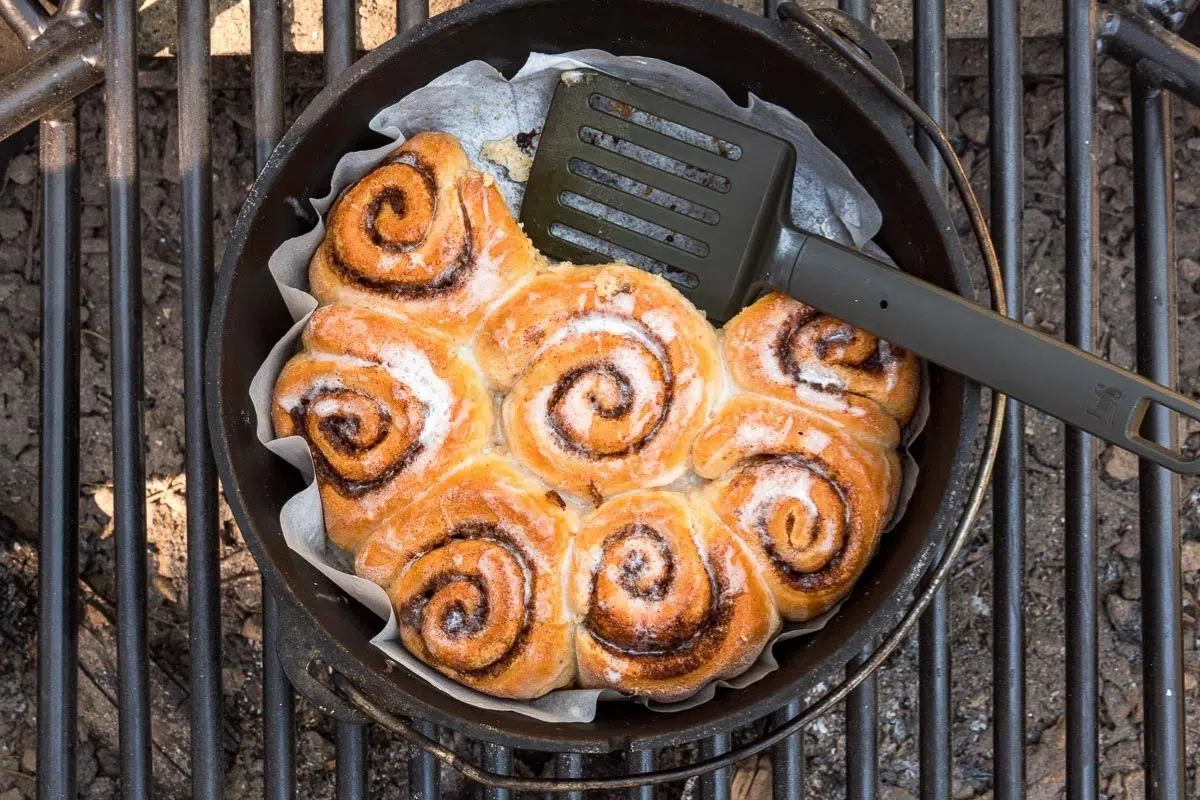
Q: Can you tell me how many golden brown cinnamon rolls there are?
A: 7